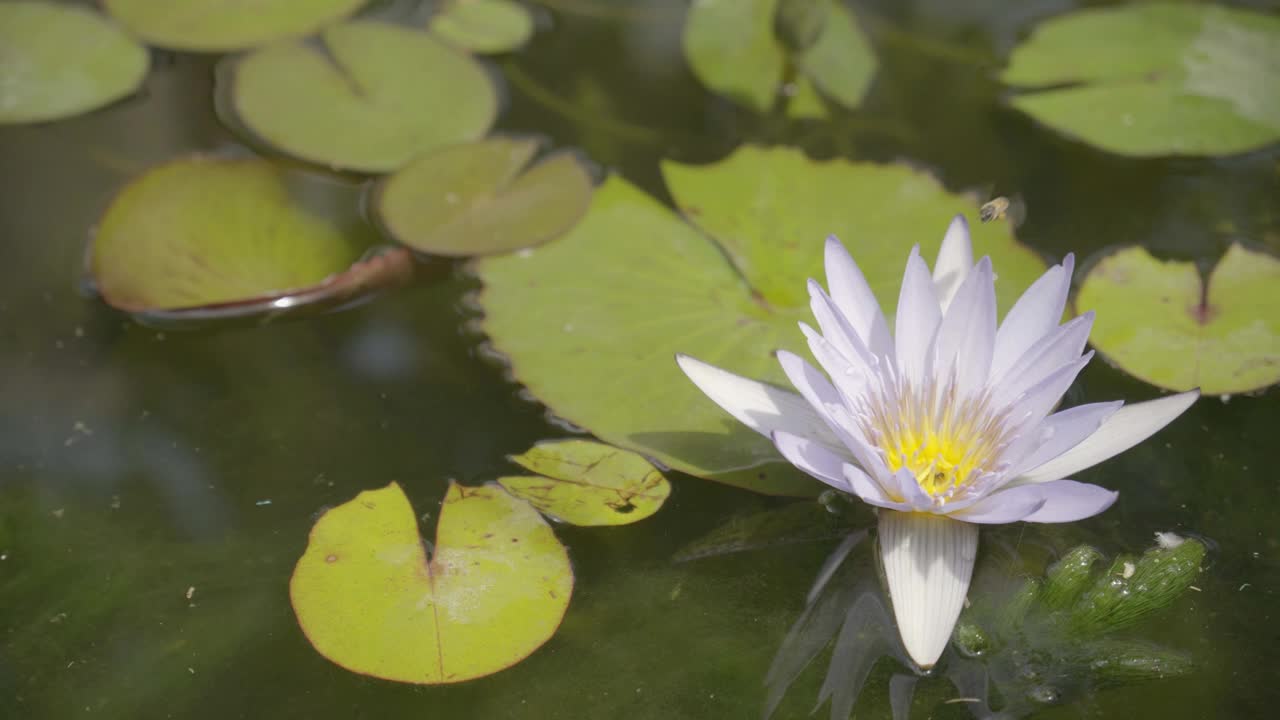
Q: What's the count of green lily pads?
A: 12